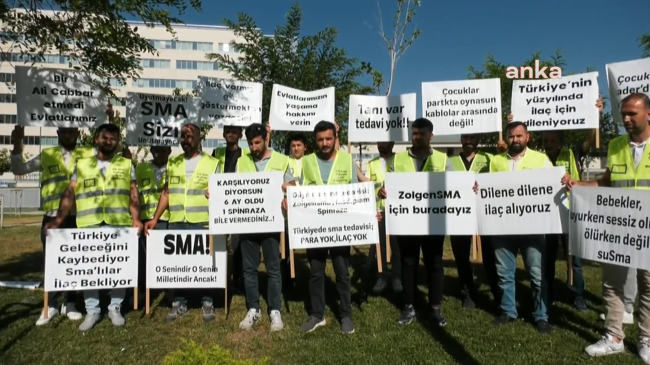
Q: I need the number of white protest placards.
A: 15